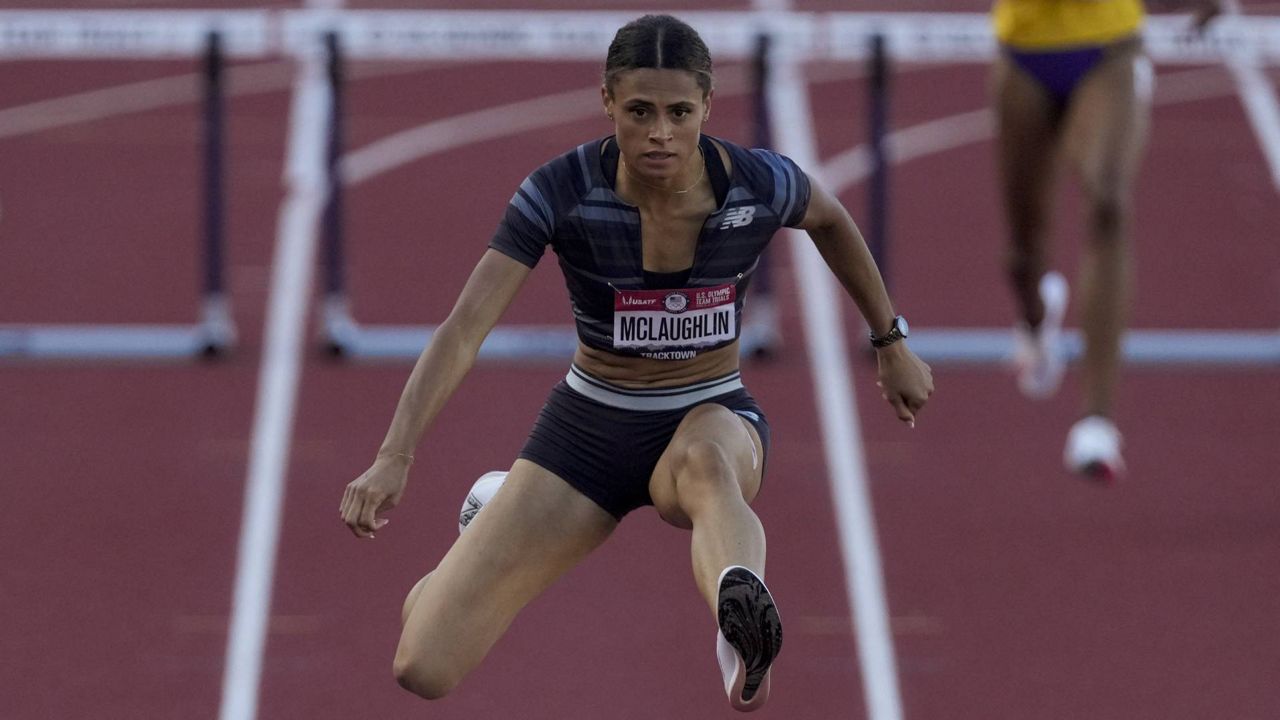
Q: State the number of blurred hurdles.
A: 3